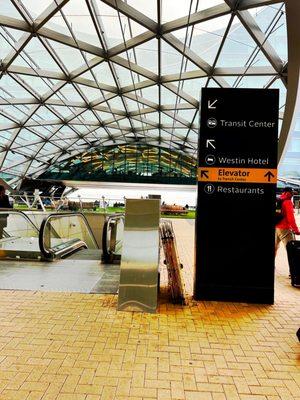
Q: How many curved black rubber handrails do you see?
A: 3